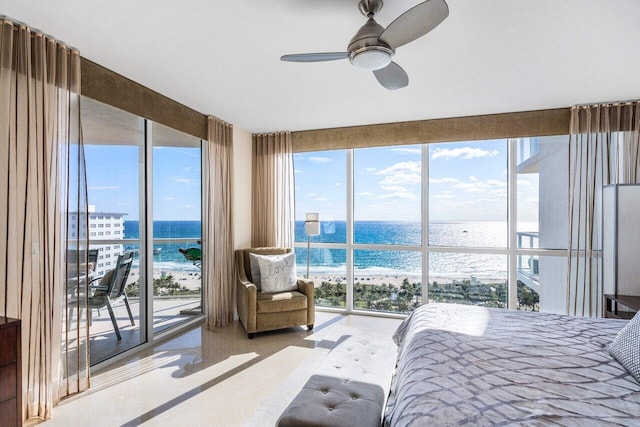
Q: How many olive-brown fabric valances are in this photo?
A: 2